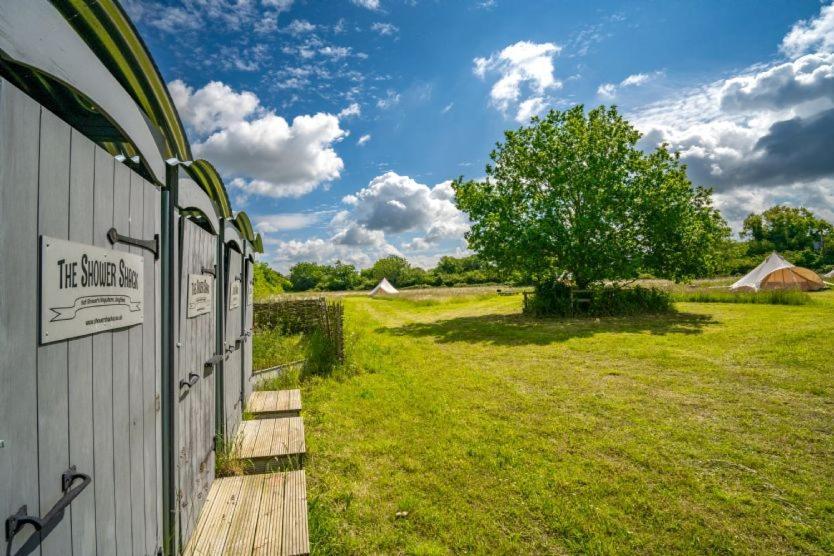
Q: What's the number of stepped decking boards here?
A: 3